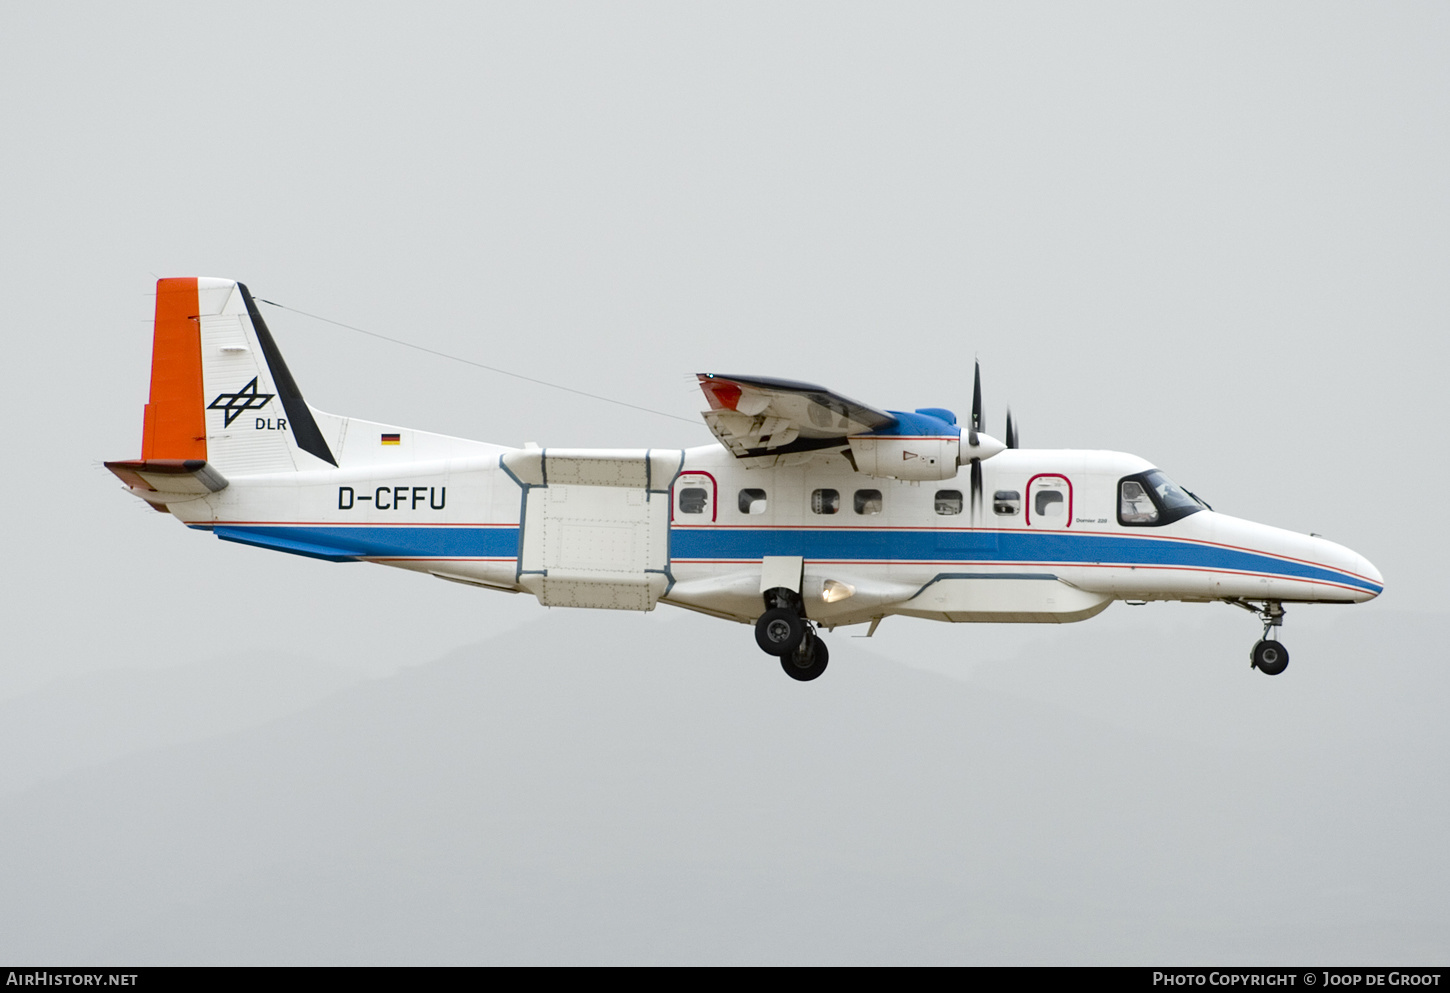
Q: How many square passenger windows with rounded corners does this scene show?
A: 7